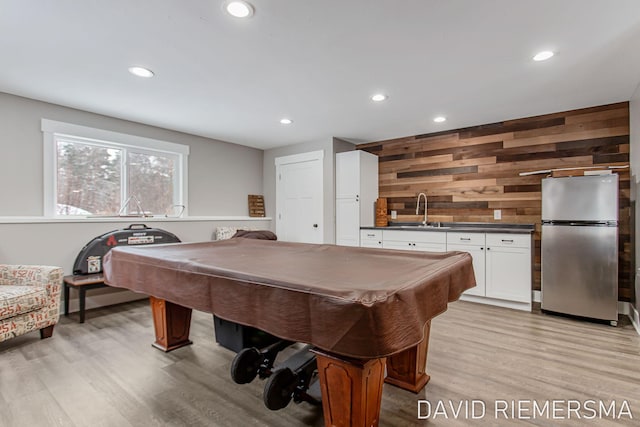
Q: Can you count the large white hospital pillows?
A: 0